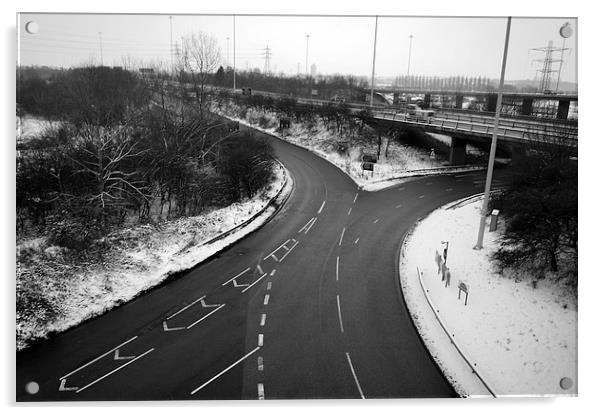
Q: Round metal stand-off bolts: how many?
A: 4